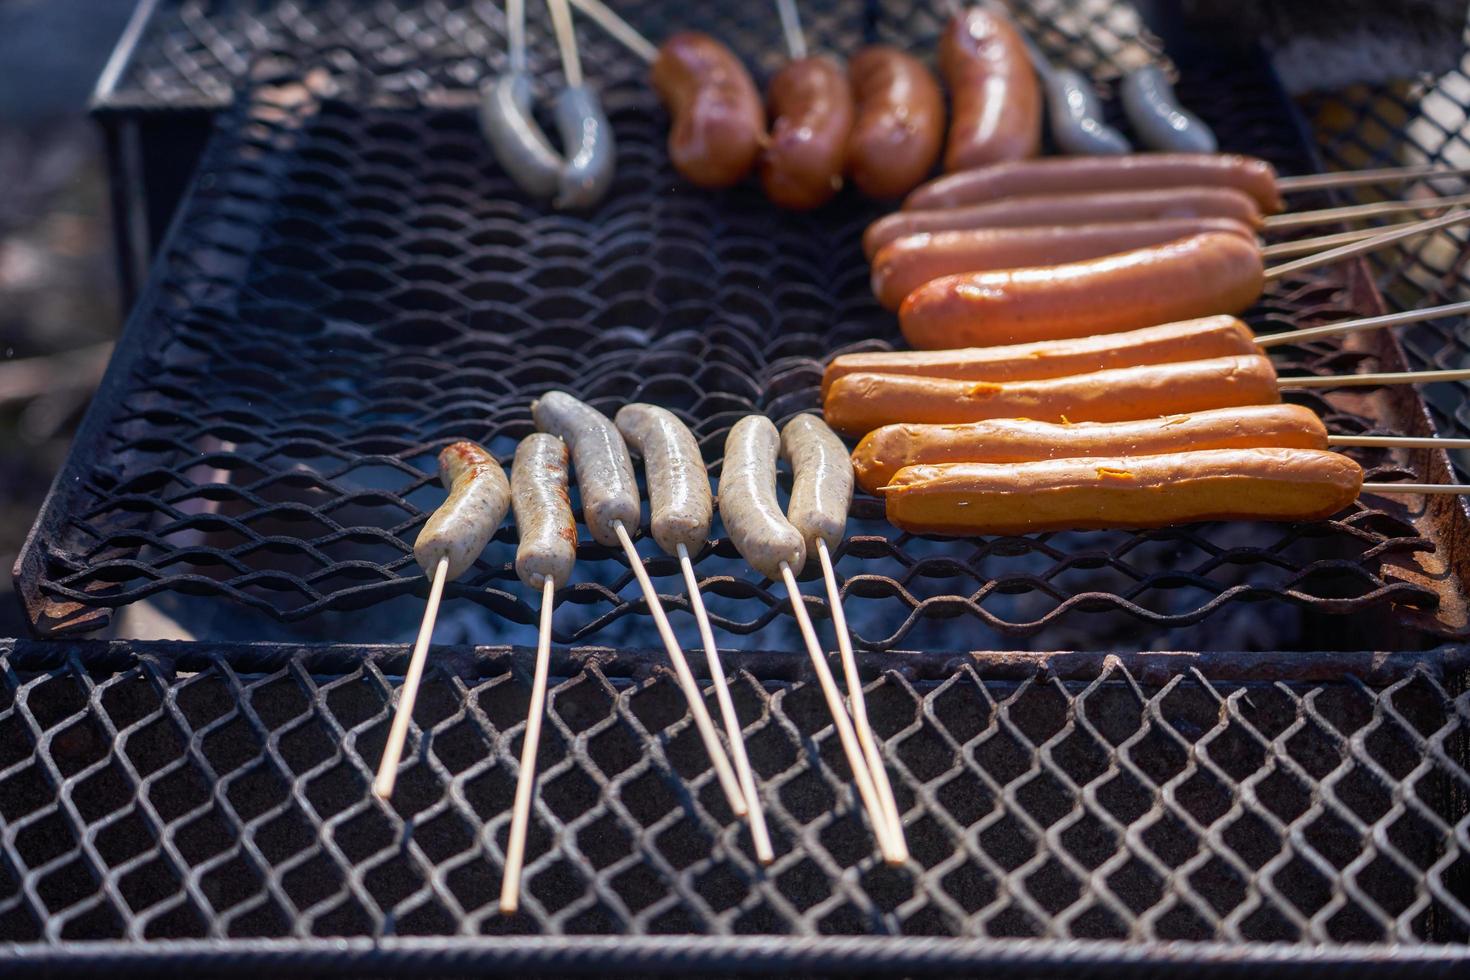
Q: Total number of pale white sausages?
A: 10